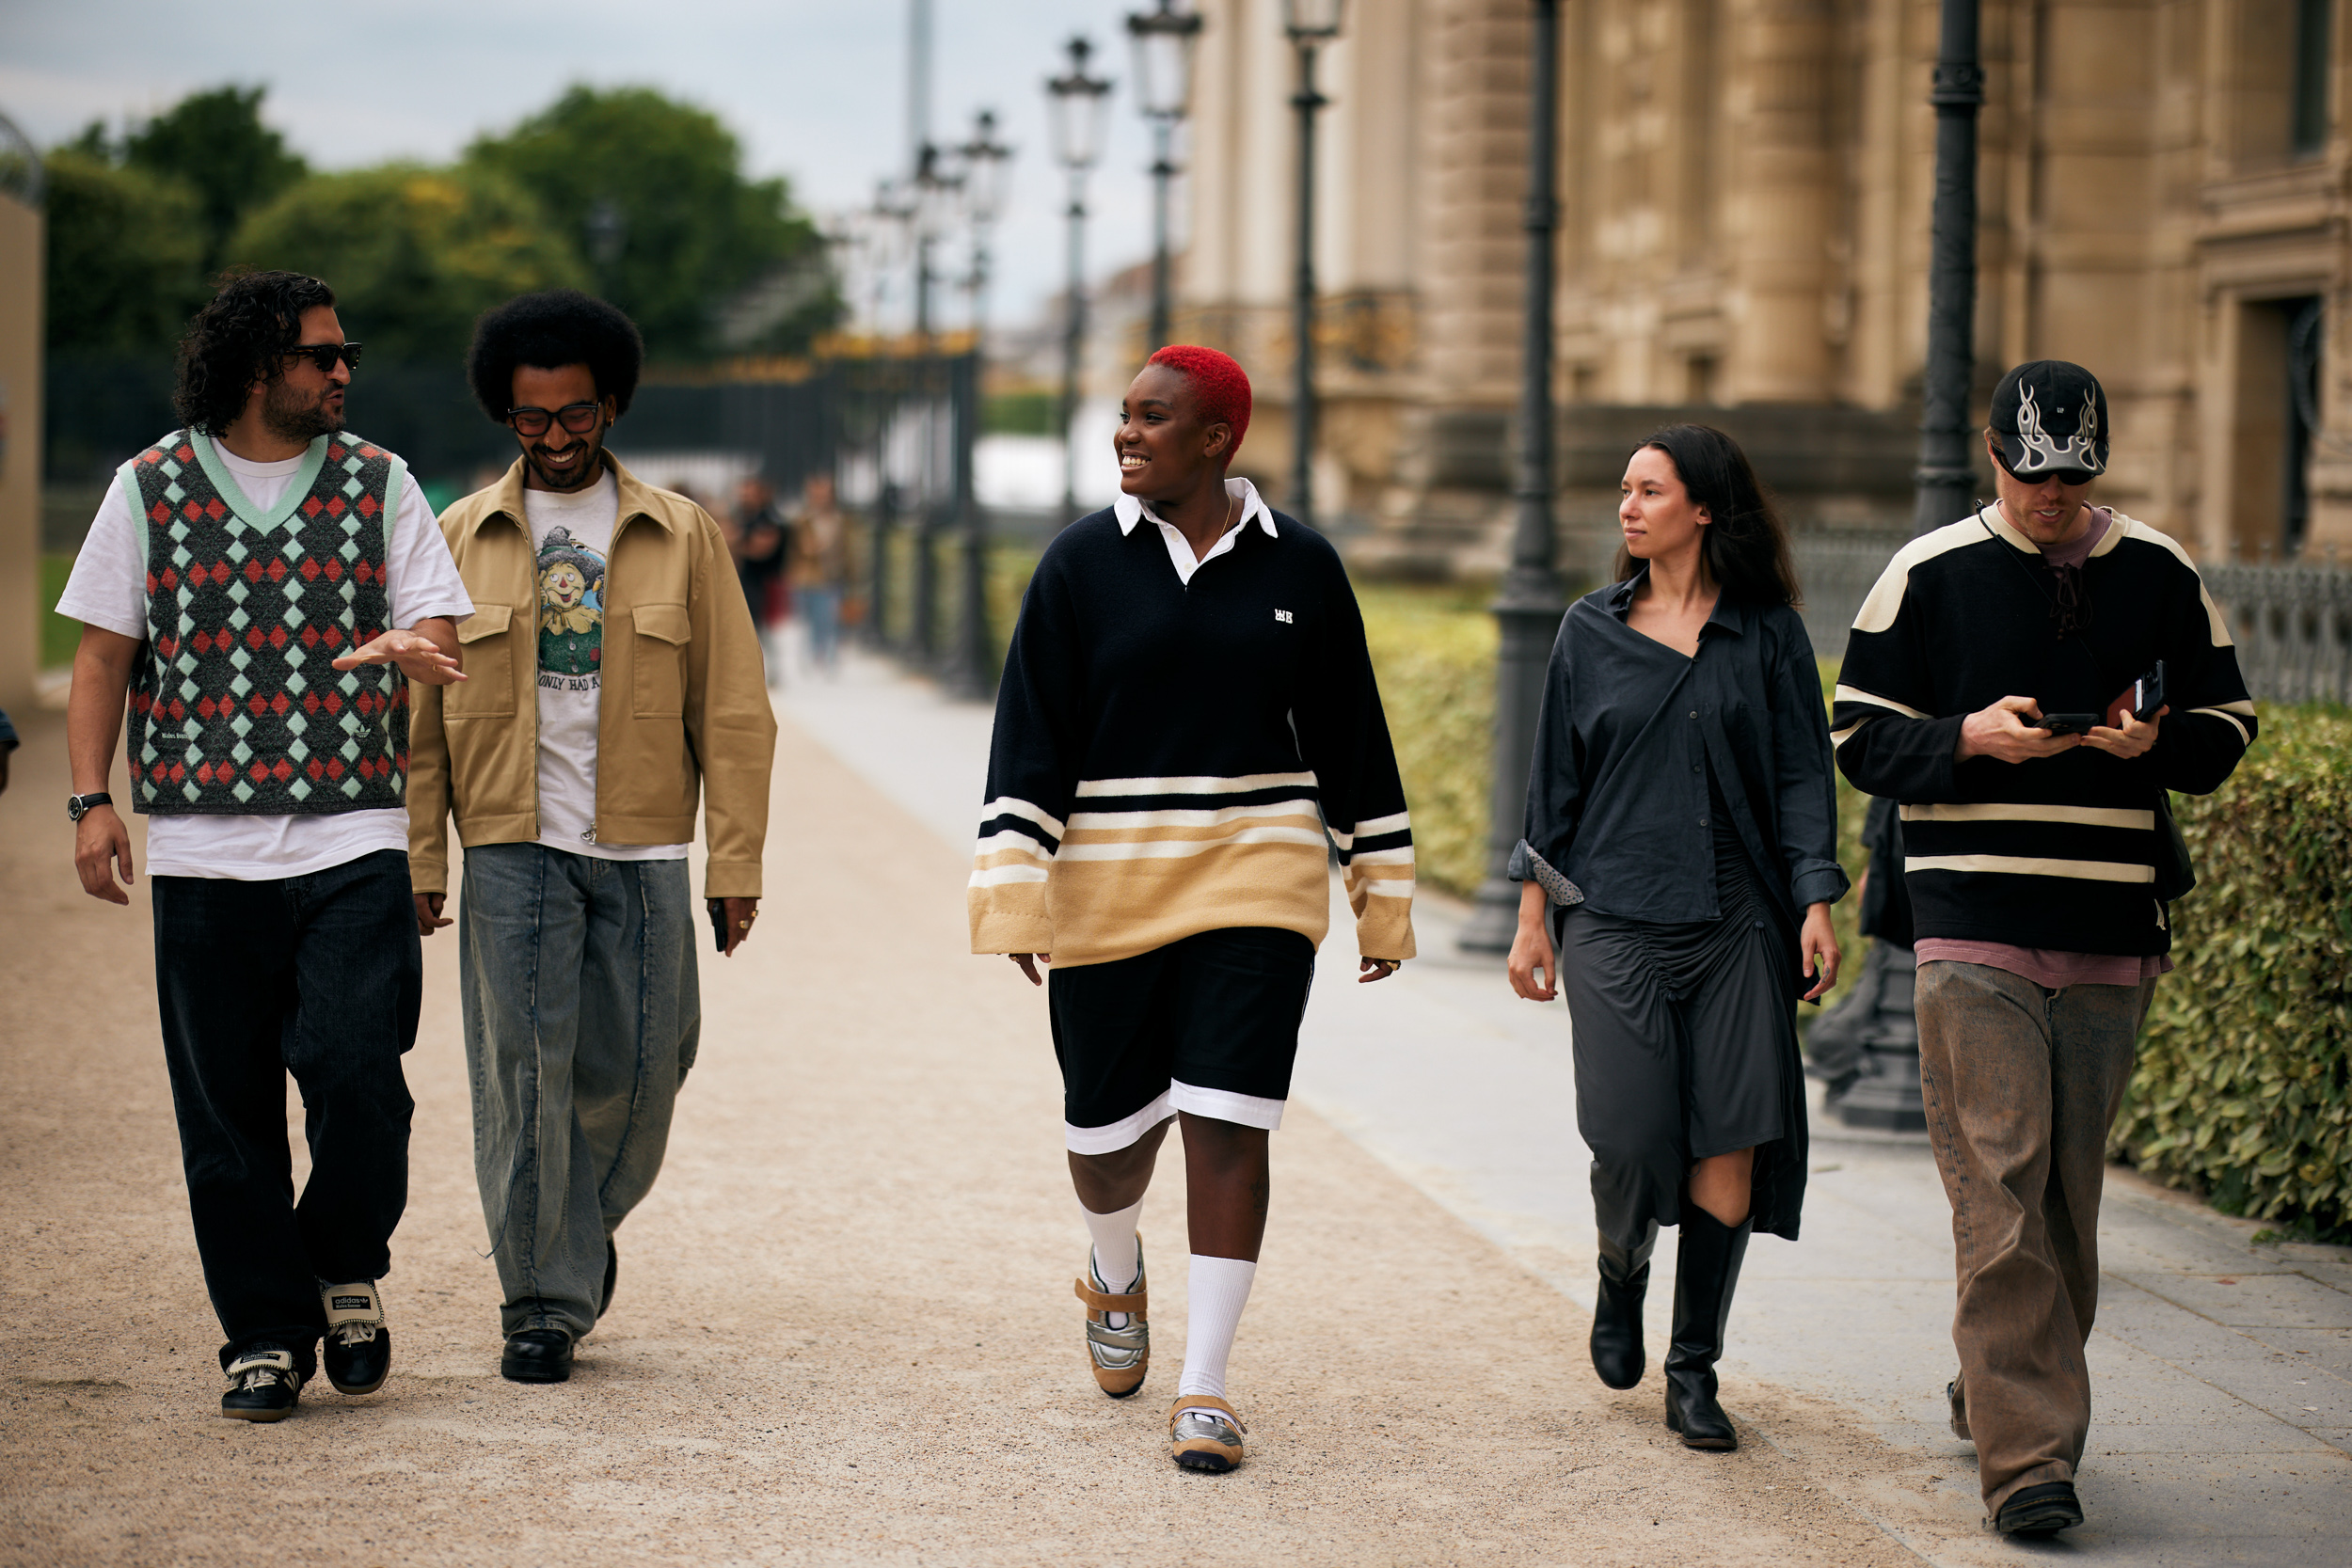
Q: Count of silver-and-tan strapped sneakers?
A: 2